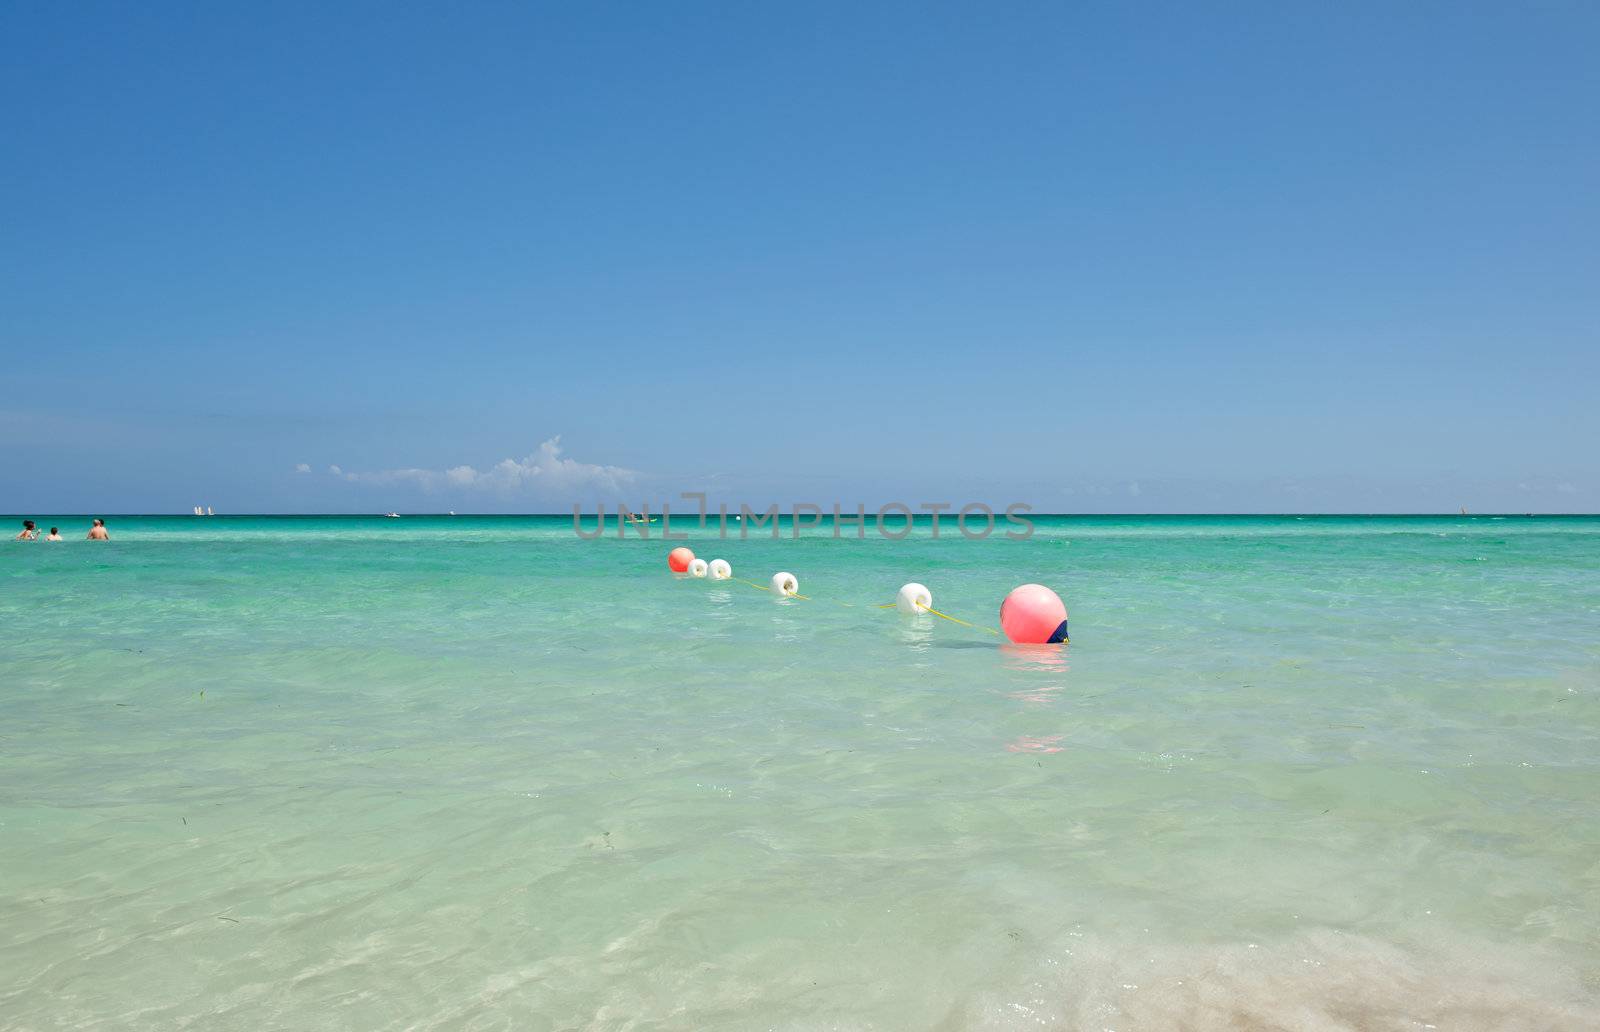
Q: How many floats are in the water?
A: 6